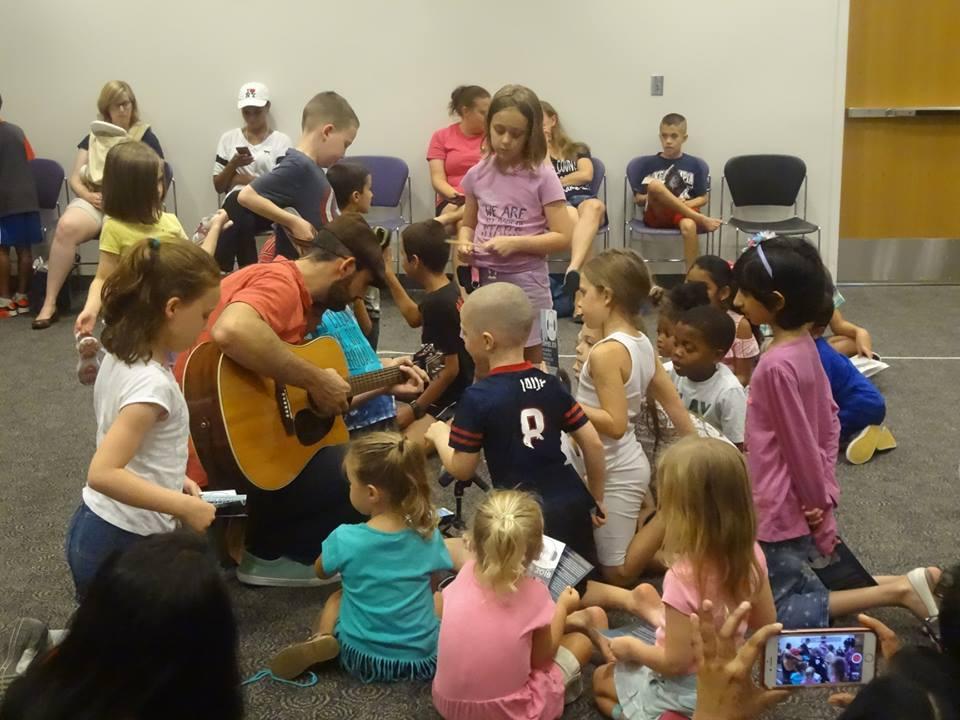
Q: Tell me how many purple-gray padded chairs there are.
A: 5